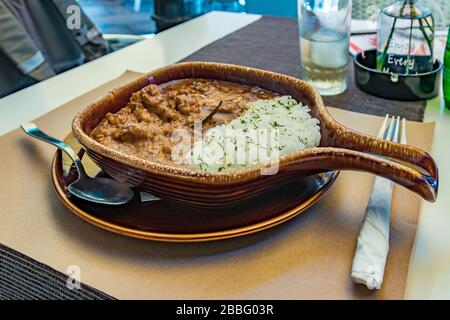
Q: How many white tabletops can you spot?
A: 1